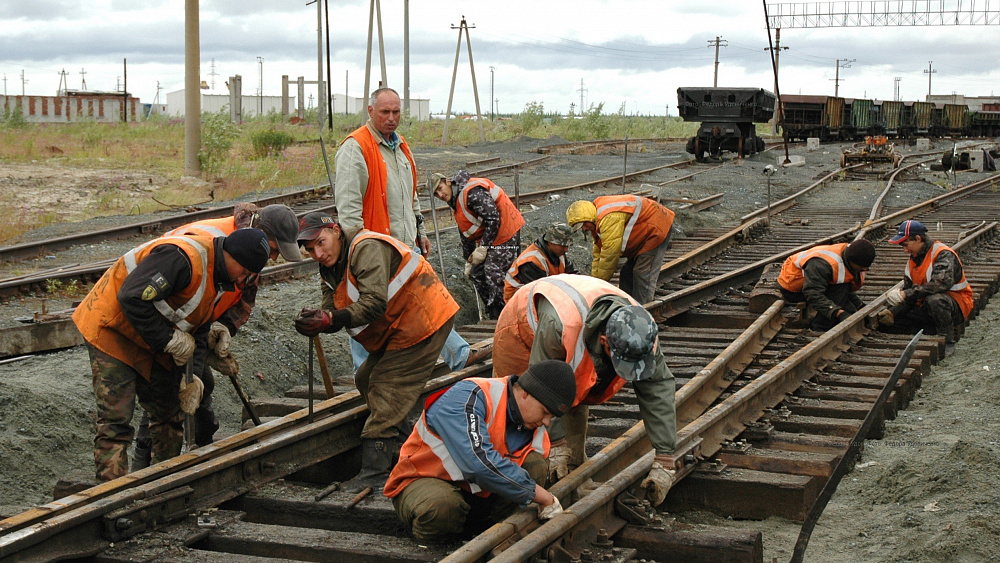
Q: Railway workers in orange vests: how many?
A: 11